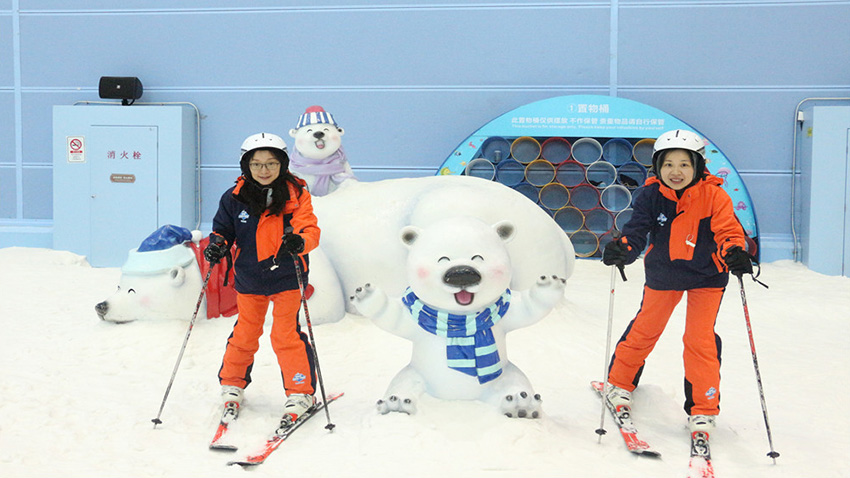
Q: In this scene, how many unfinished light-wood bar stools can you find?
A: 0